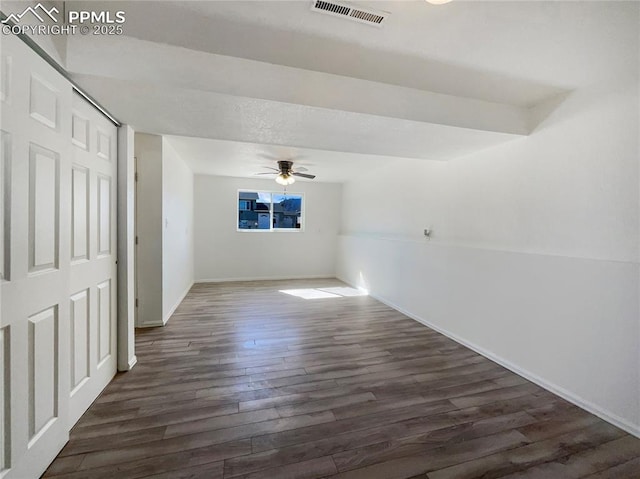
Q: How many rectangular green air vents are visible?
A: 0